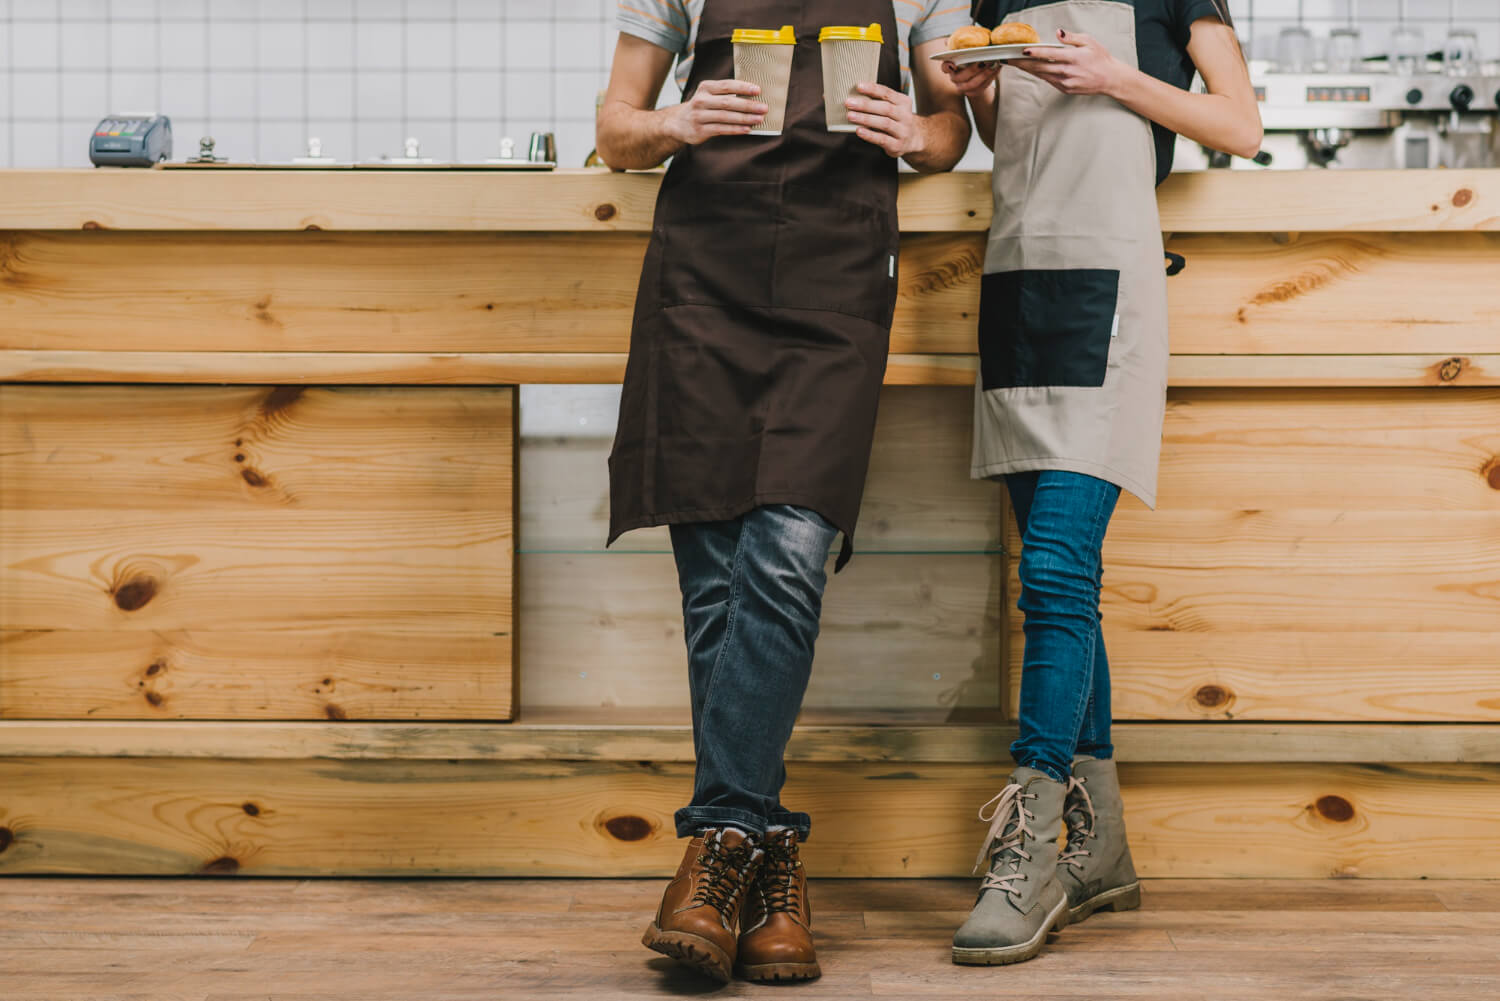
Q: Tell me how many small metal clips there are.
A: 4